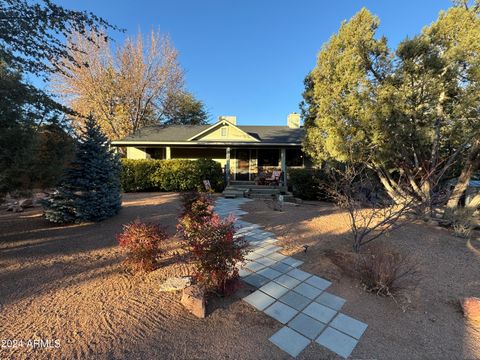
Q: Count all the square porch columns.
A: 3